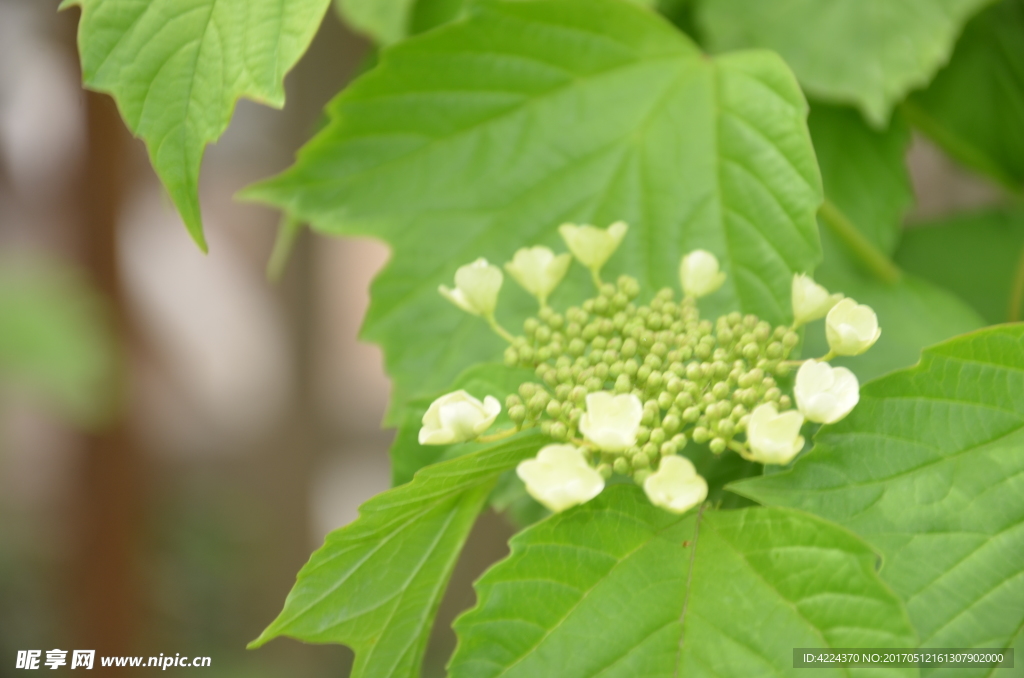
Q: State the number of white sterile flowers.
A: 12